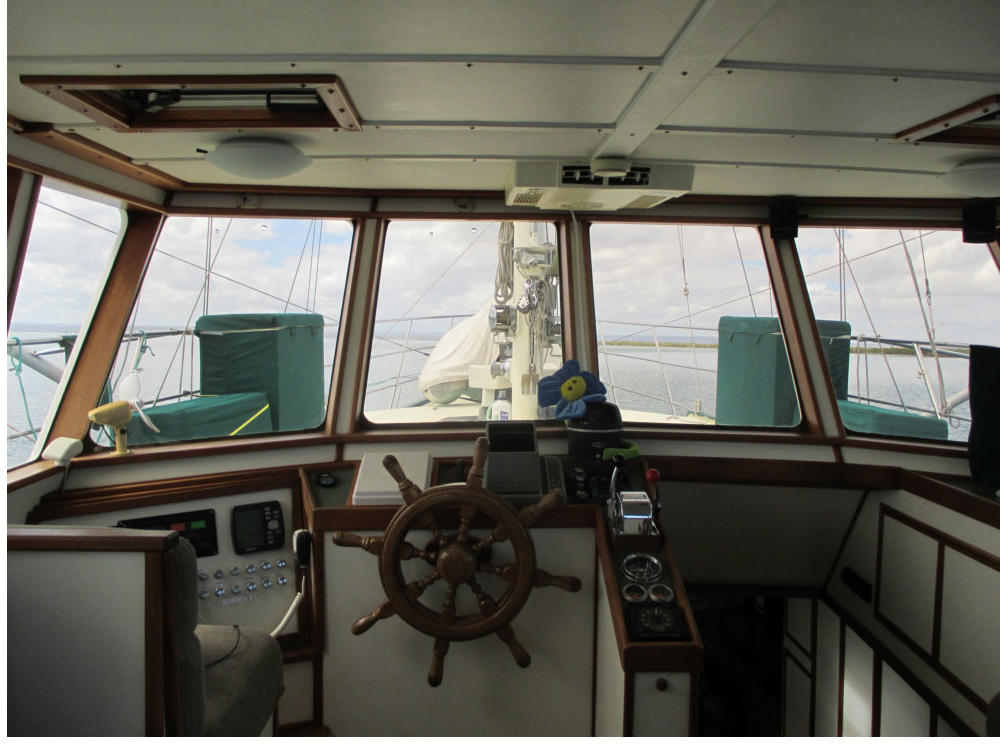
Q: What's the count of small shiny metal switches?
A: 12